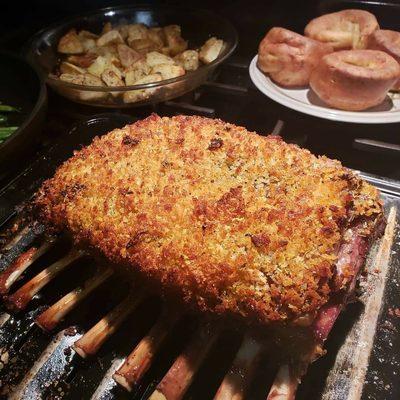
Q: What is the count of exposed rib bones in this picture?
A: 8